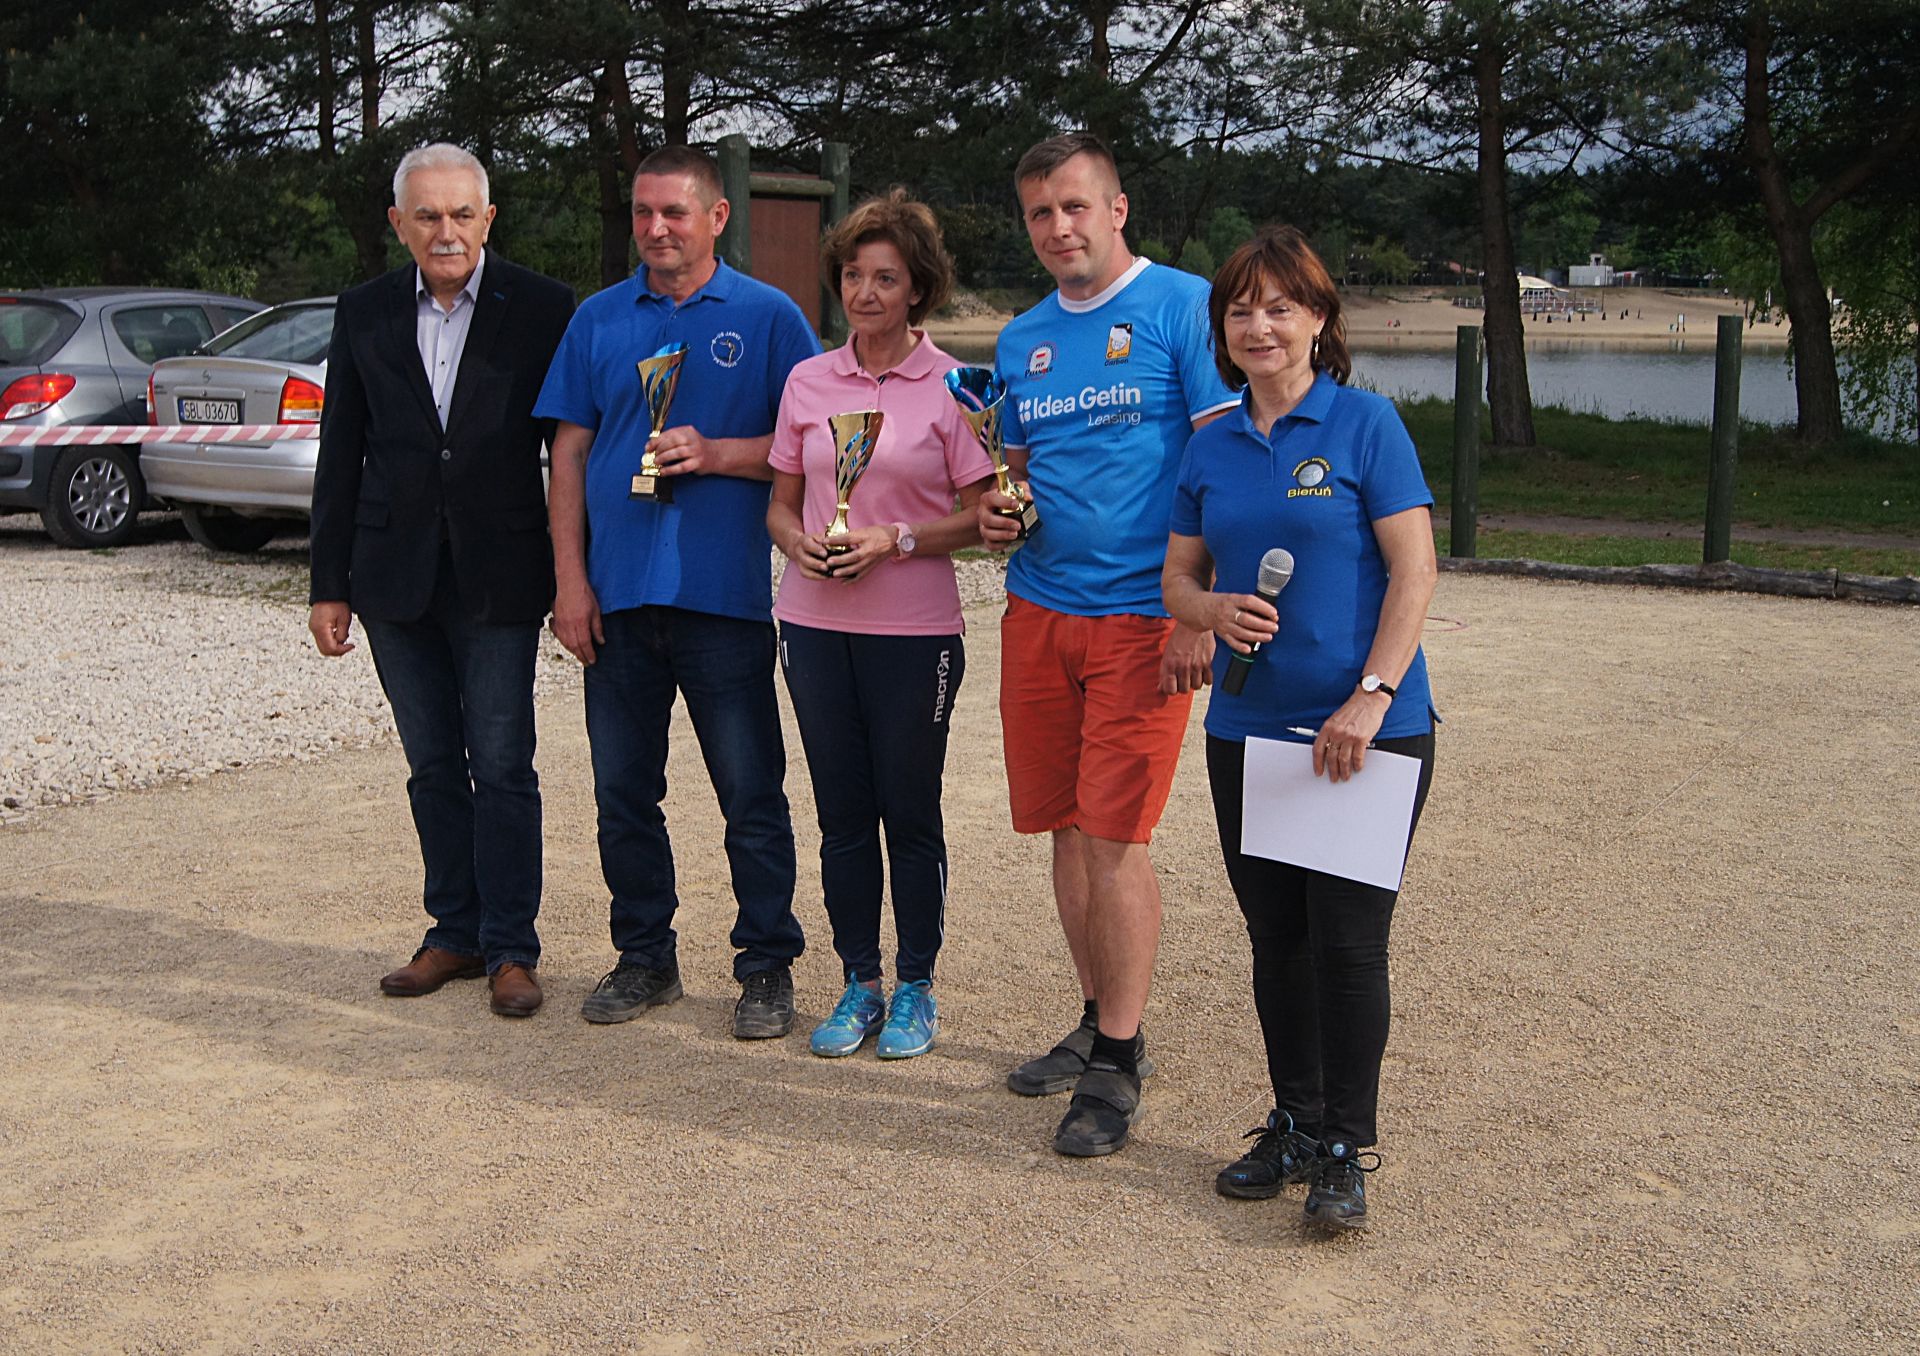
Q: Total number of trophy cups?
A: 3